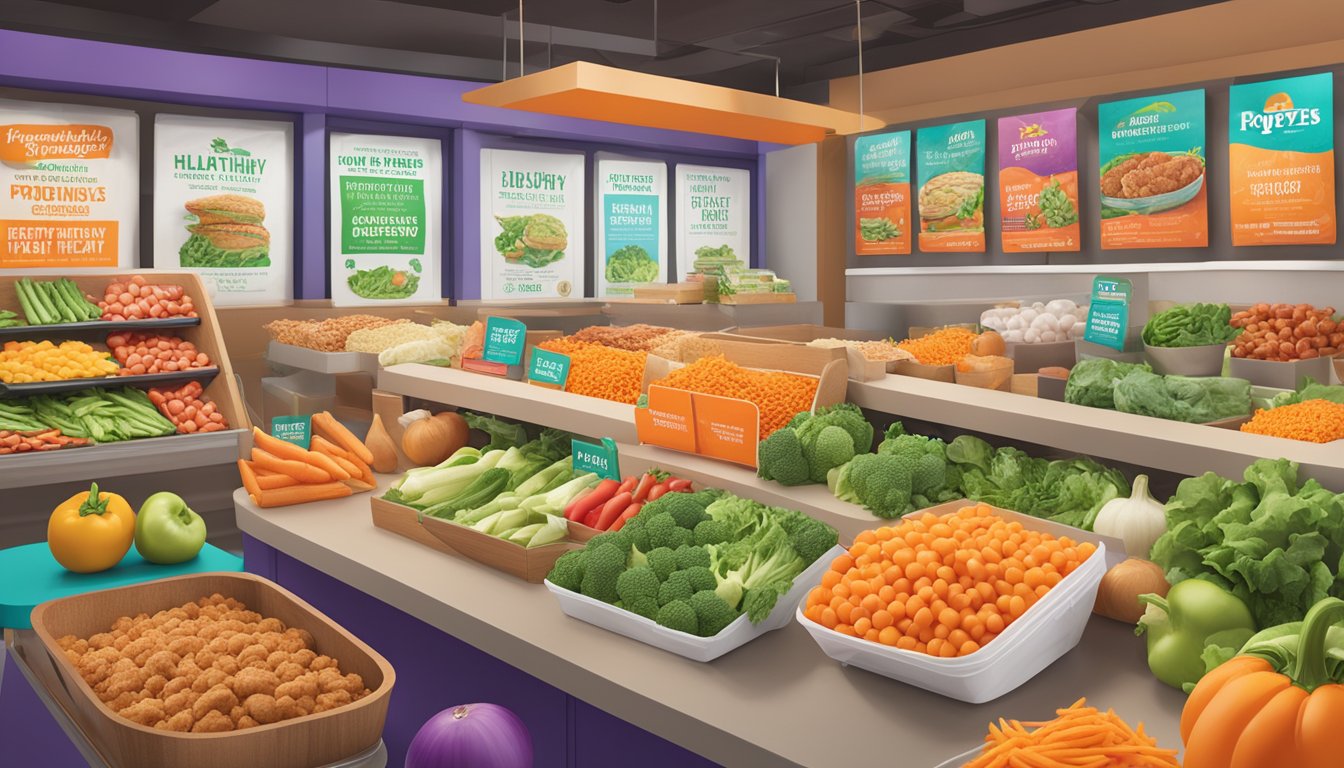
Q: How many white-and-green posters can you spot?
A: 5